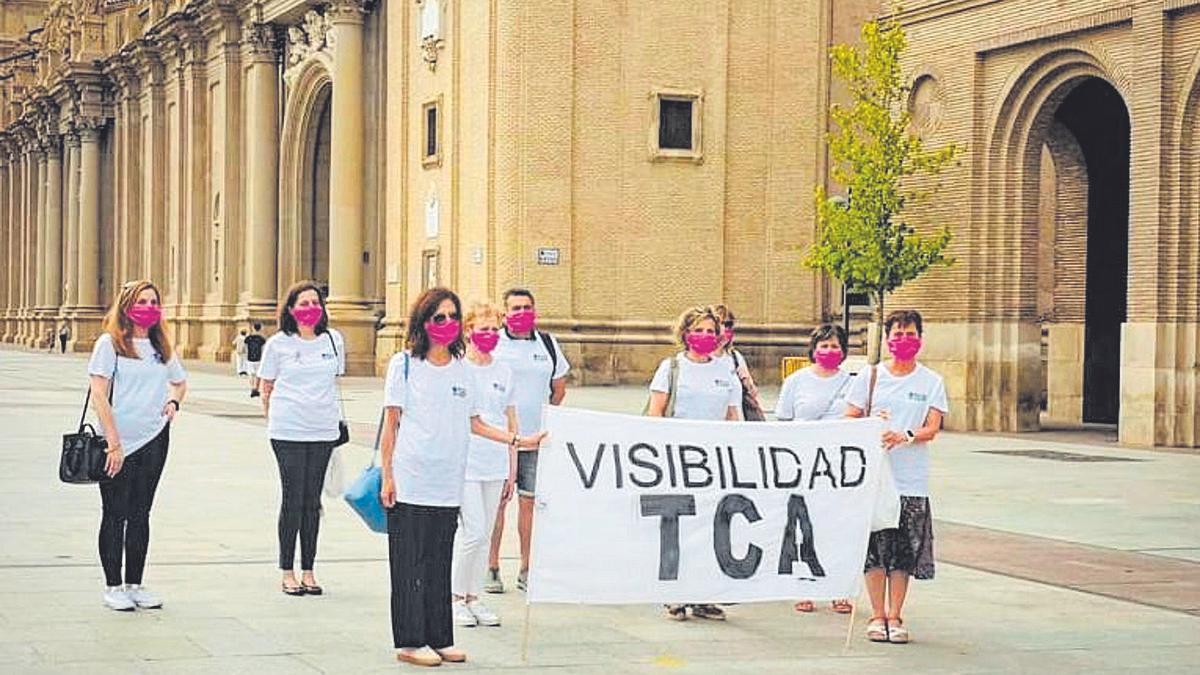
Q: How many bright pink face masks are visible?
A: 9